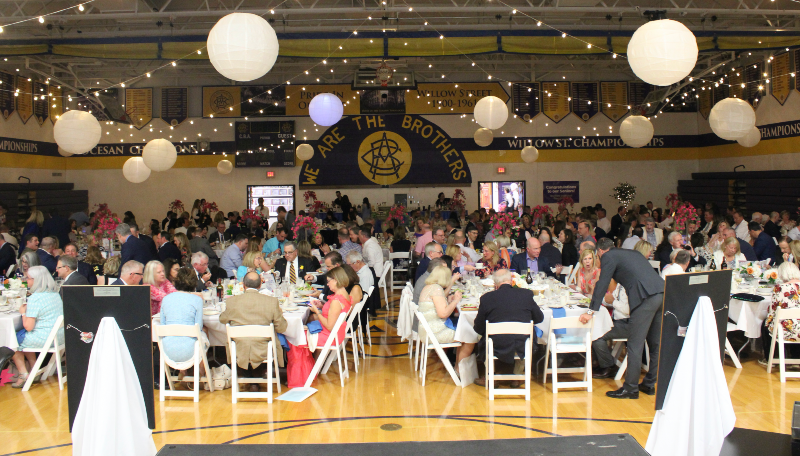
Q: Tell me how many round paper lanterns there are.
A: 15